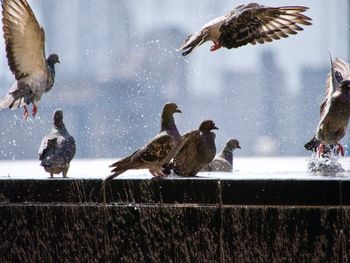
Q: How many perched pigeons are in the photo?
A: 4